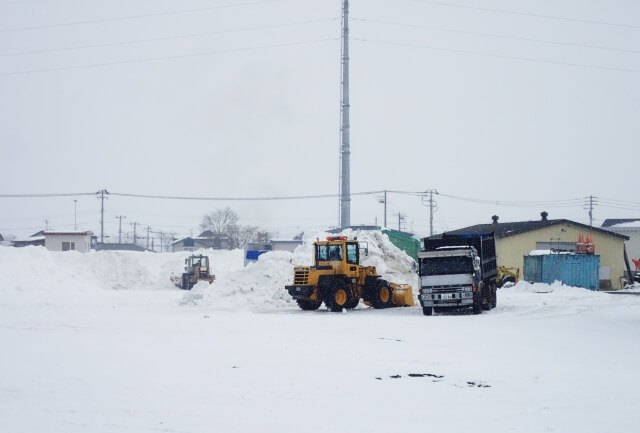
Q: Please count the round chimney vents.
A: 2